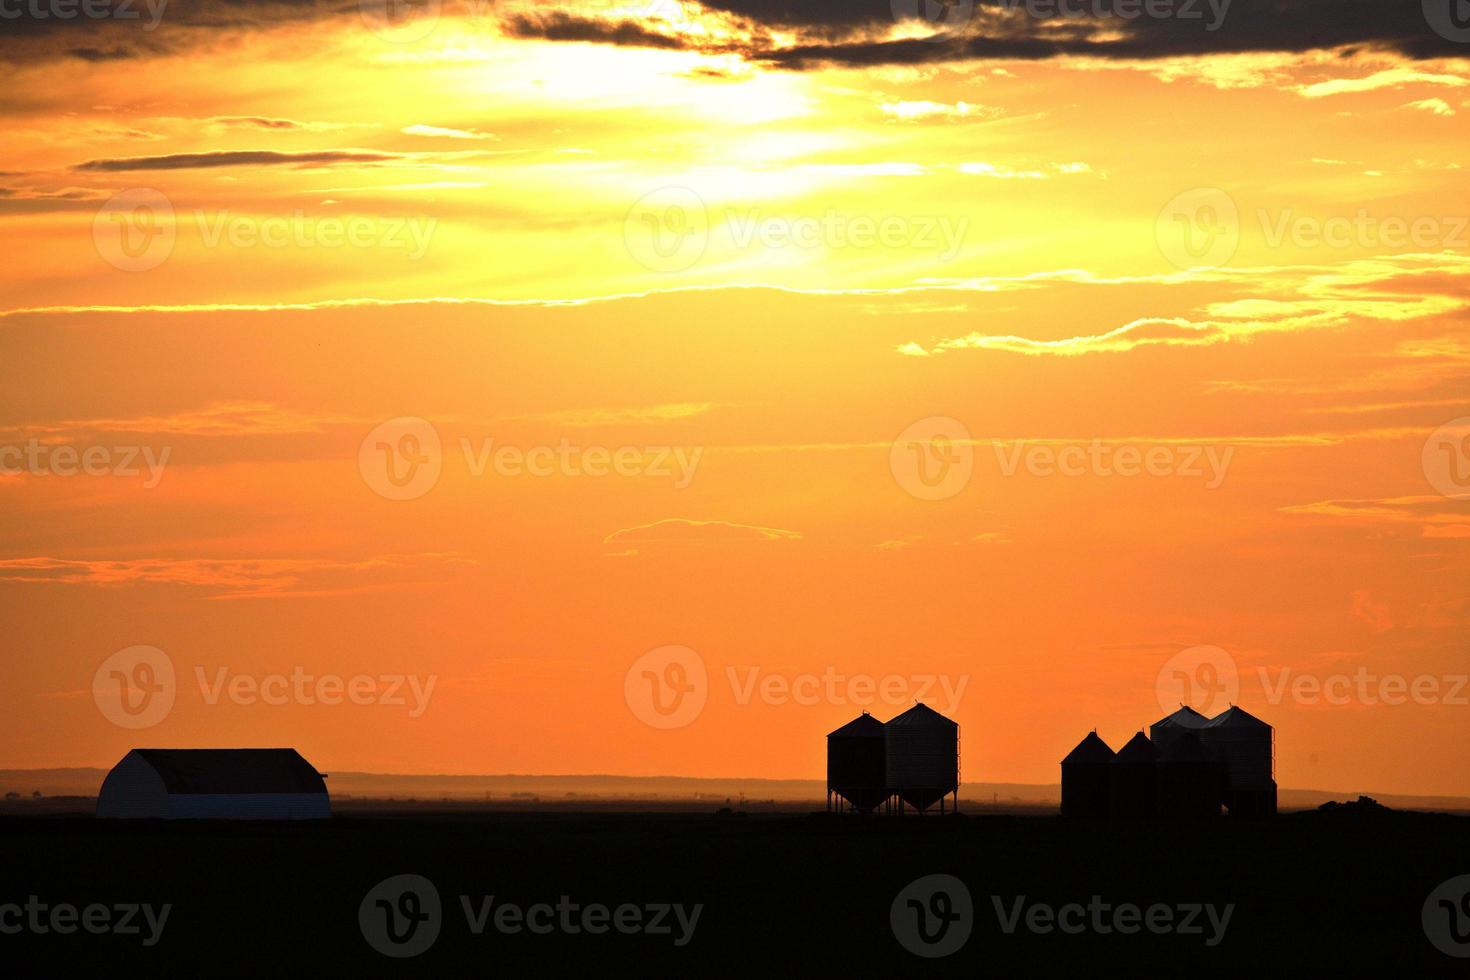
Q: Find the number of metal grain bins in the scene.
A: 7